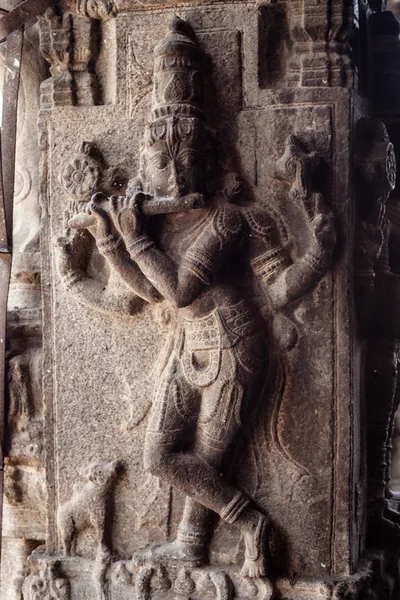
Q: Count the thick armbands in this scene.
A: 2